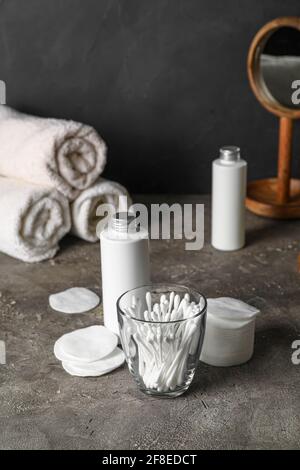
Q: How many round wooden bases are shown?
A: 1